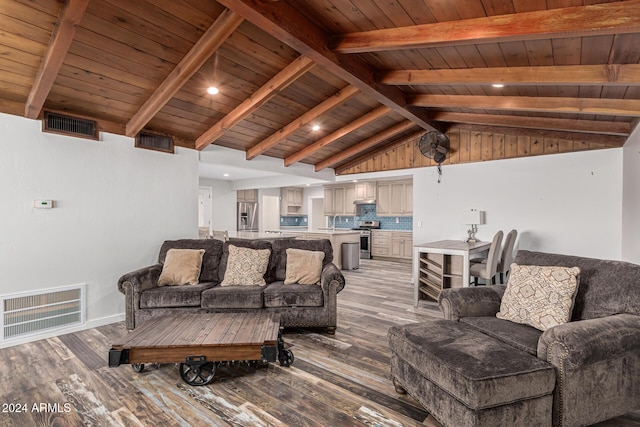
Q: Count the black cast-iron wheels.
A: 3